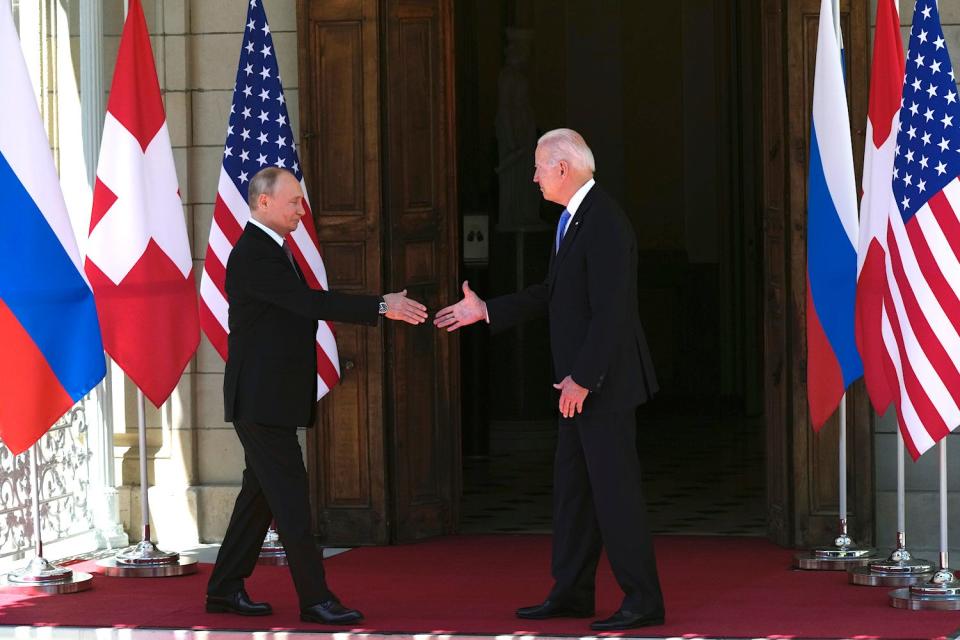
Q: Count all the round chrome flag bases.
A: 6